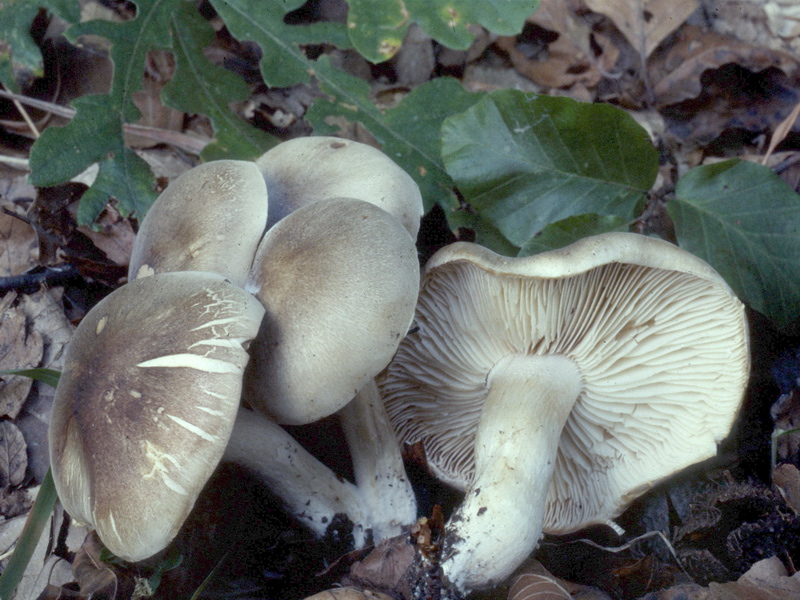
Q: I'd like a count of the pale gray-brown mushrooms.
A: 5